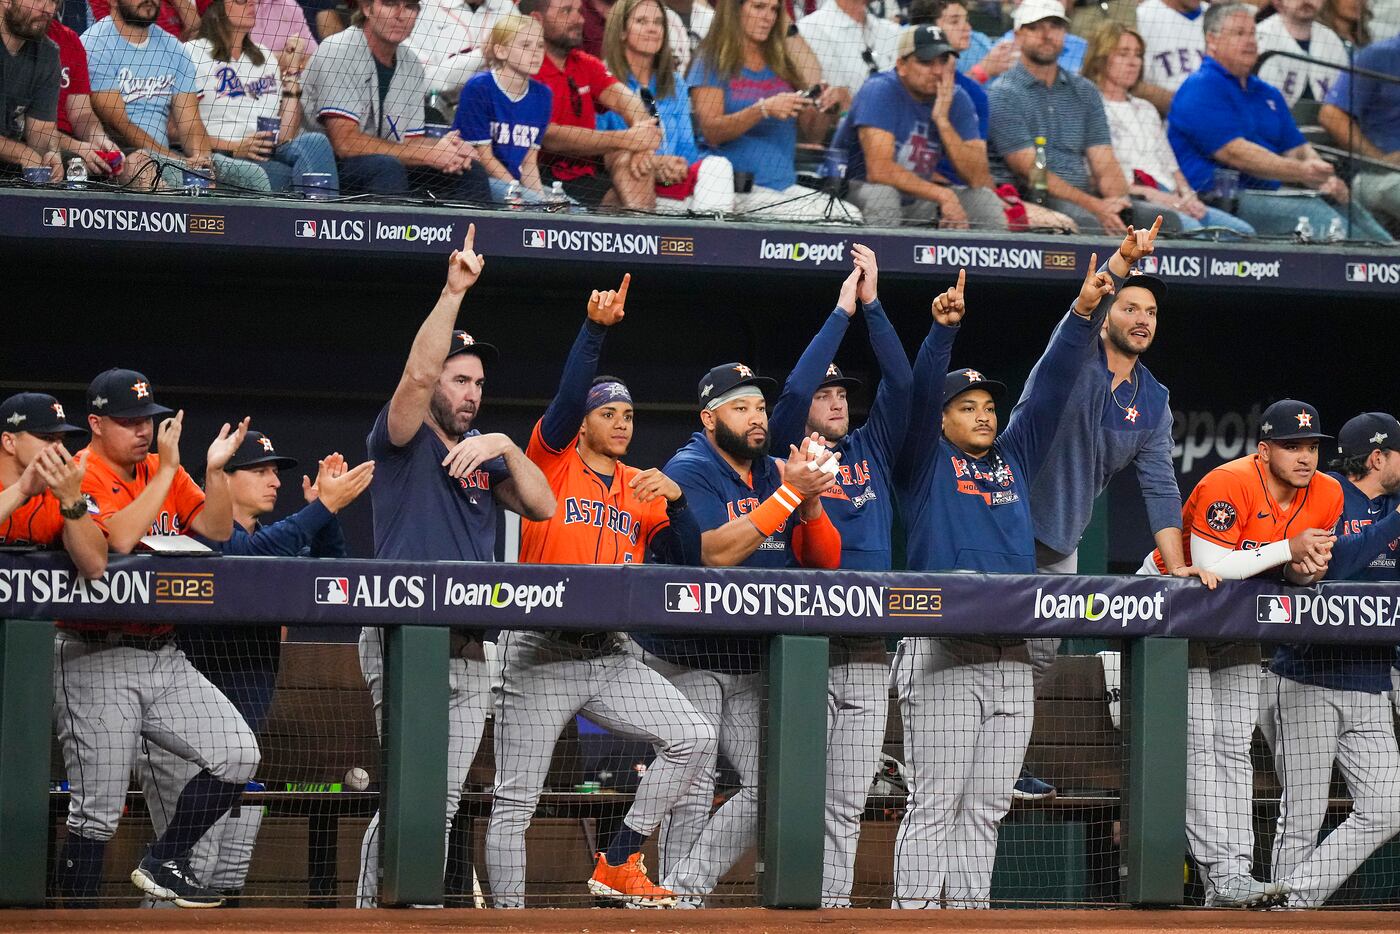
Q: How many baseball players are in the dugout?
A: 11